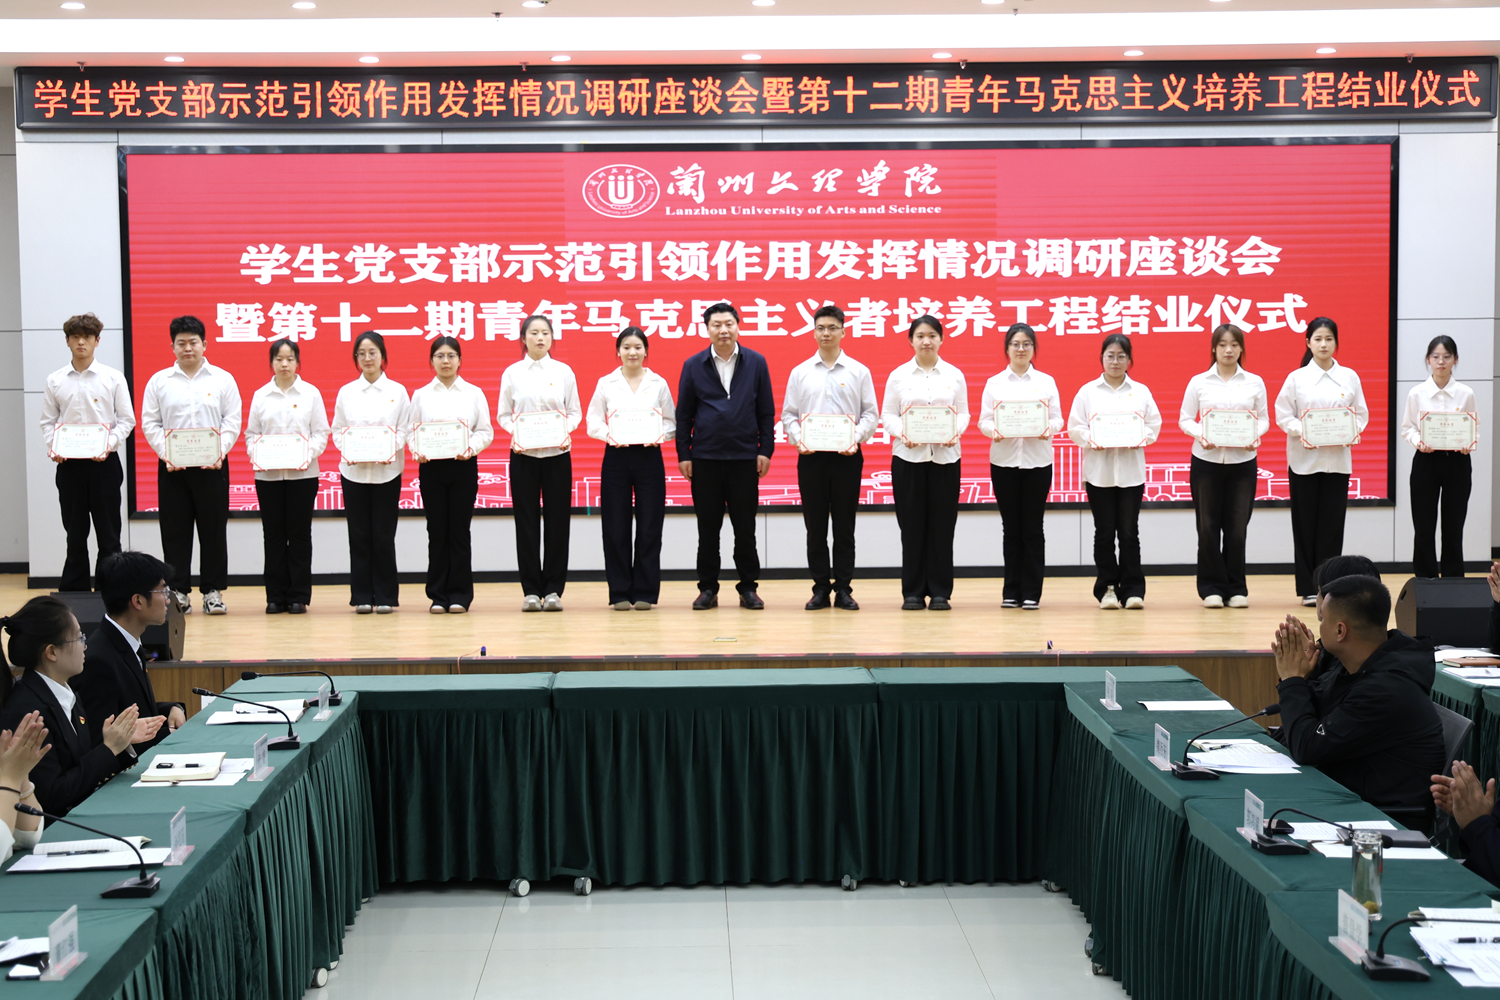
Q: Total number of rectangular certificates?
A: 14